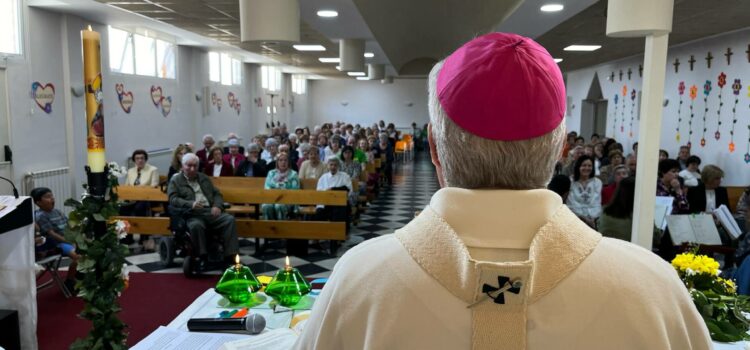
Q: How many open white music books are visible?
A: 3